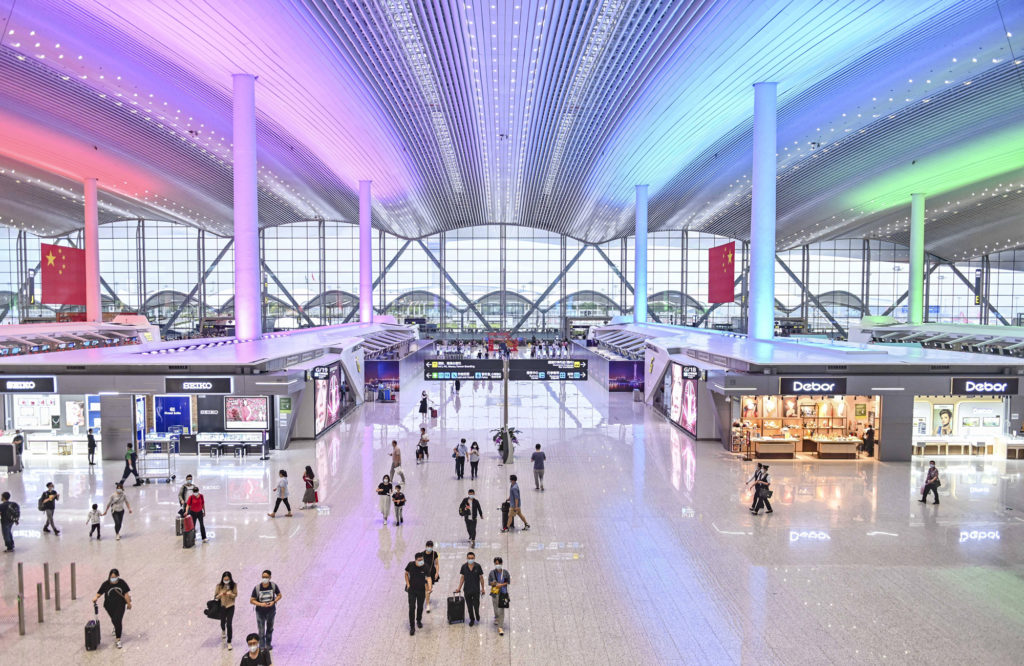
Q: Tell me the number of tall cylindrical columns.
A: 6